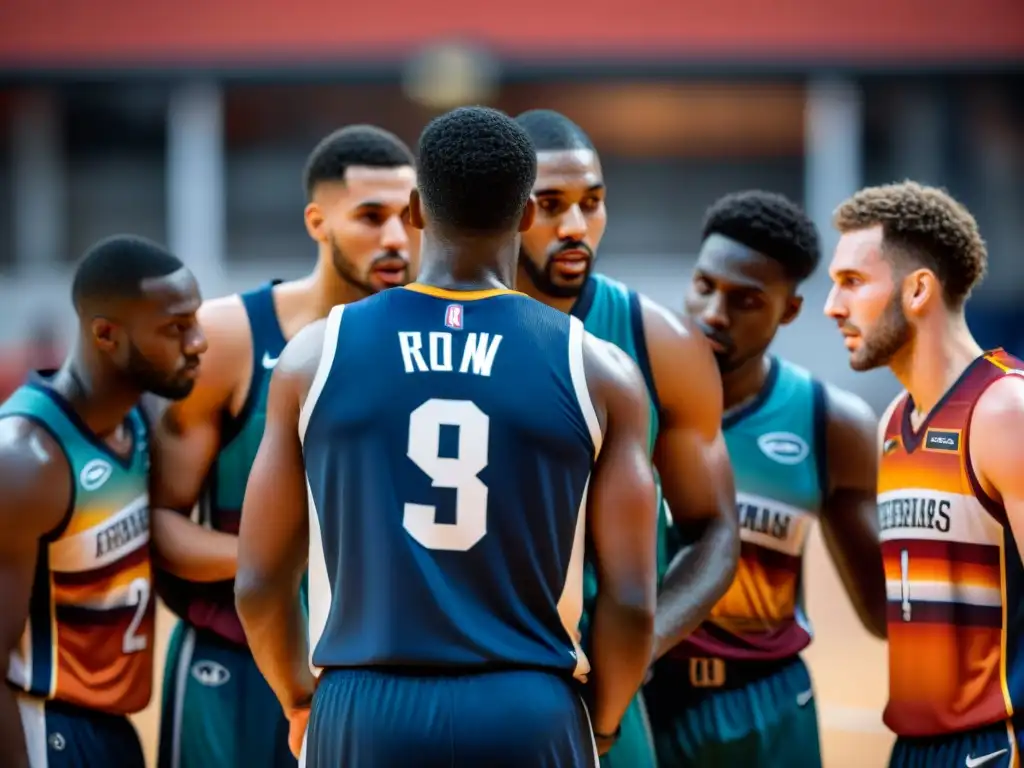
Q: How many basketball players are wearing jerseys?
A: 6